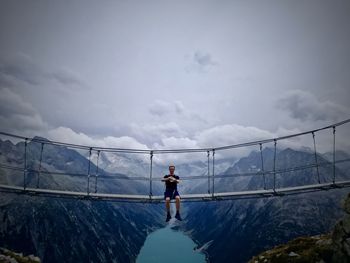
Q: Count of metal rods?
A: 11